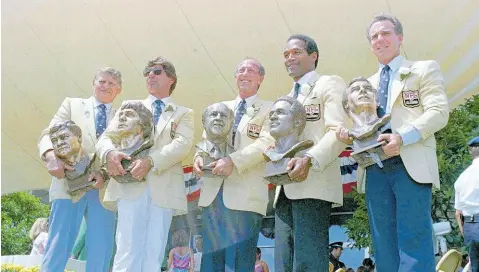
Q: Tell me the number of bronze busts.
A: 5